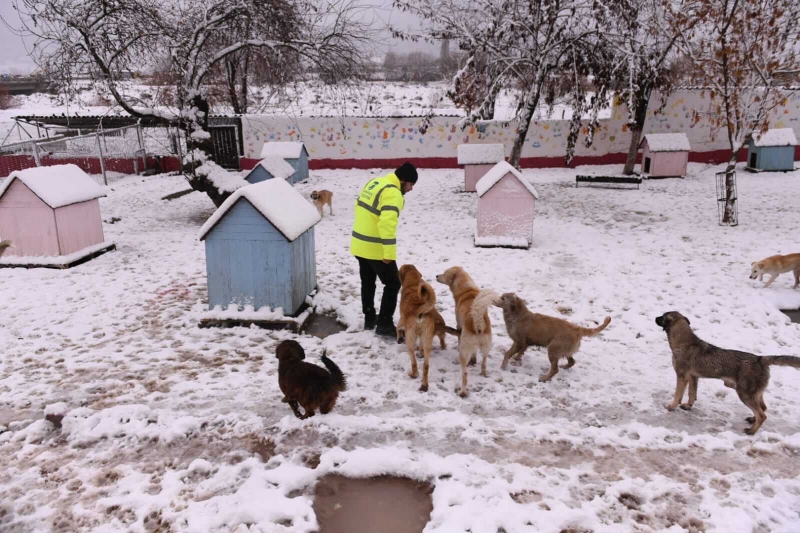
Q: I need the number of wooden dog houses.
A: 8